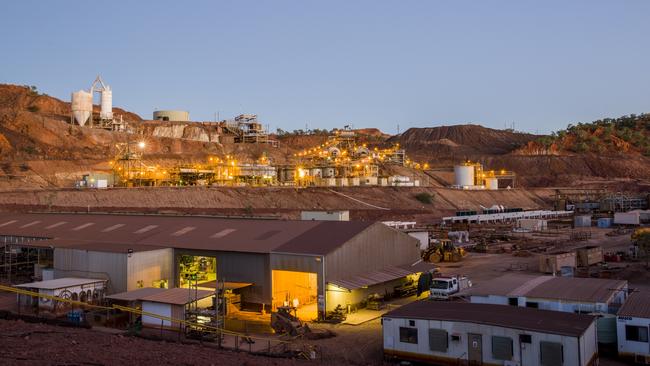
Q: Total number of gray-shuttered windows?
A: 3